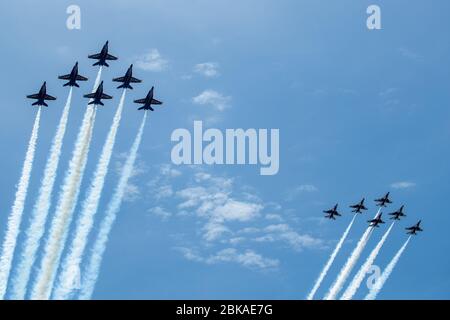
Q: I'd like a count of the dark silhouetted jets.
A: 12